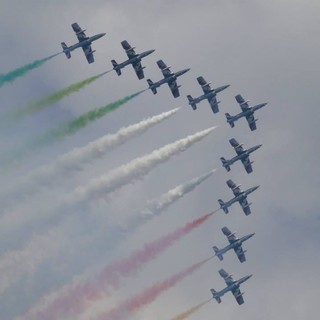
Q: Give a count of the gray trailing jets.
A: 3